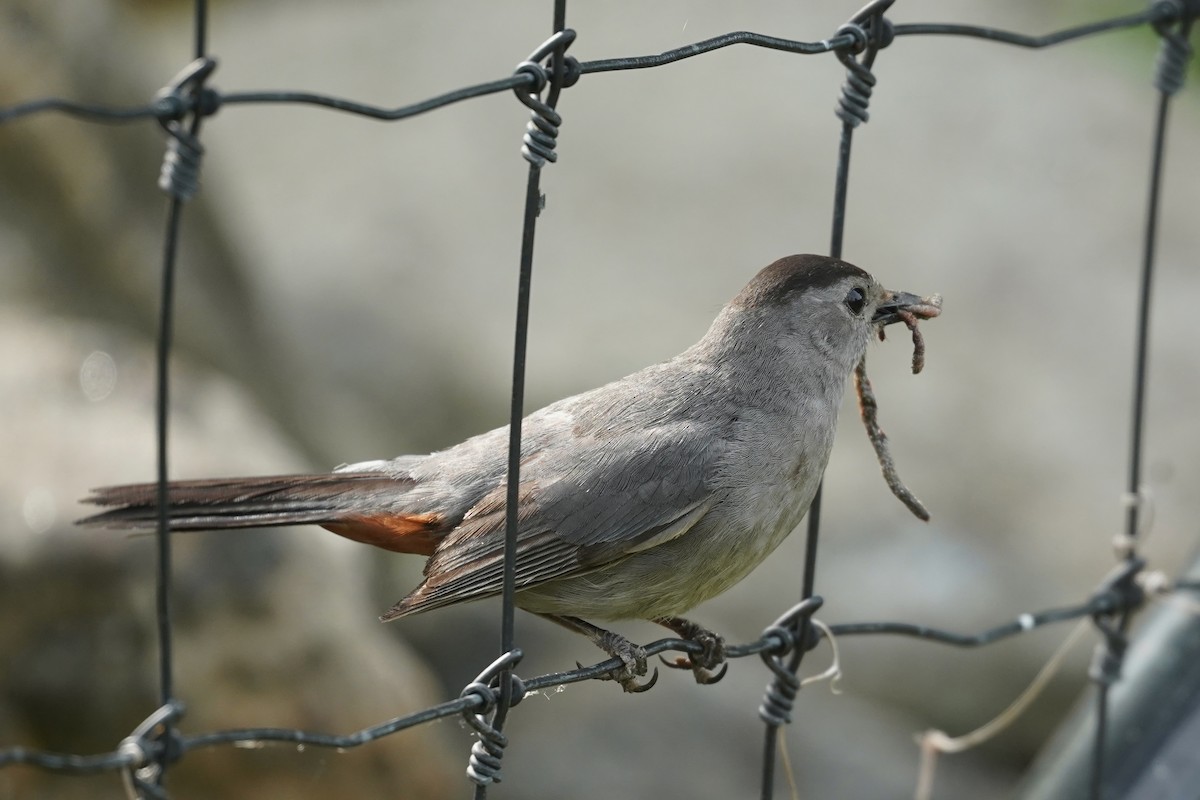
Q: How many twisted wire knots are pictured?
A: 8